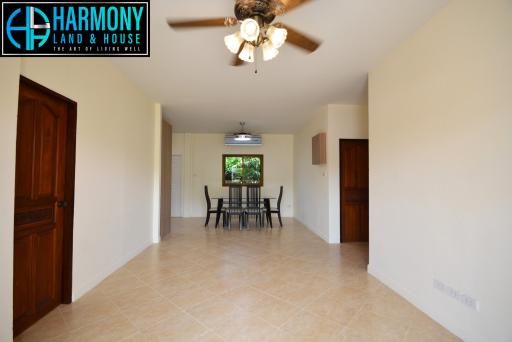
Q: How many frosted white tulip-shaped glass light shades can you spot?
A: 5